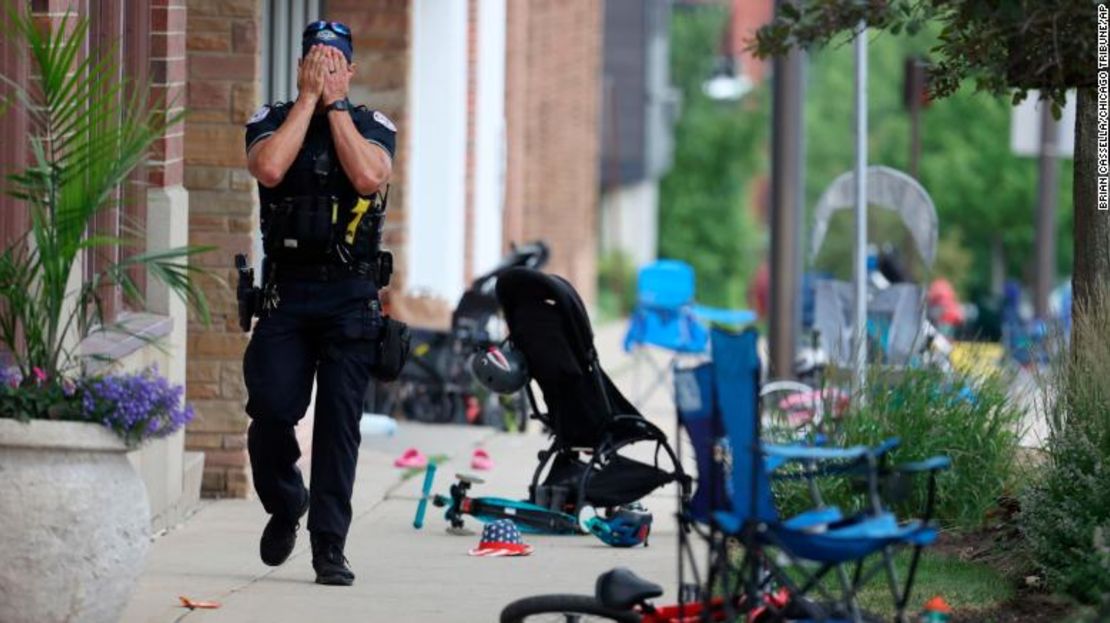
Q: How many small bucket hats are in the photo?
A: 1